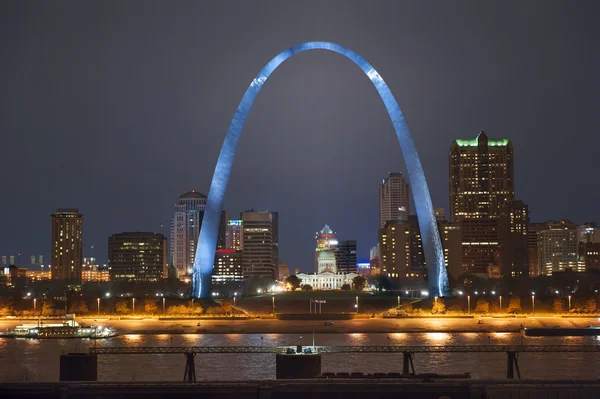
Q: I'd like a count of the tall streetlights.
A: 14